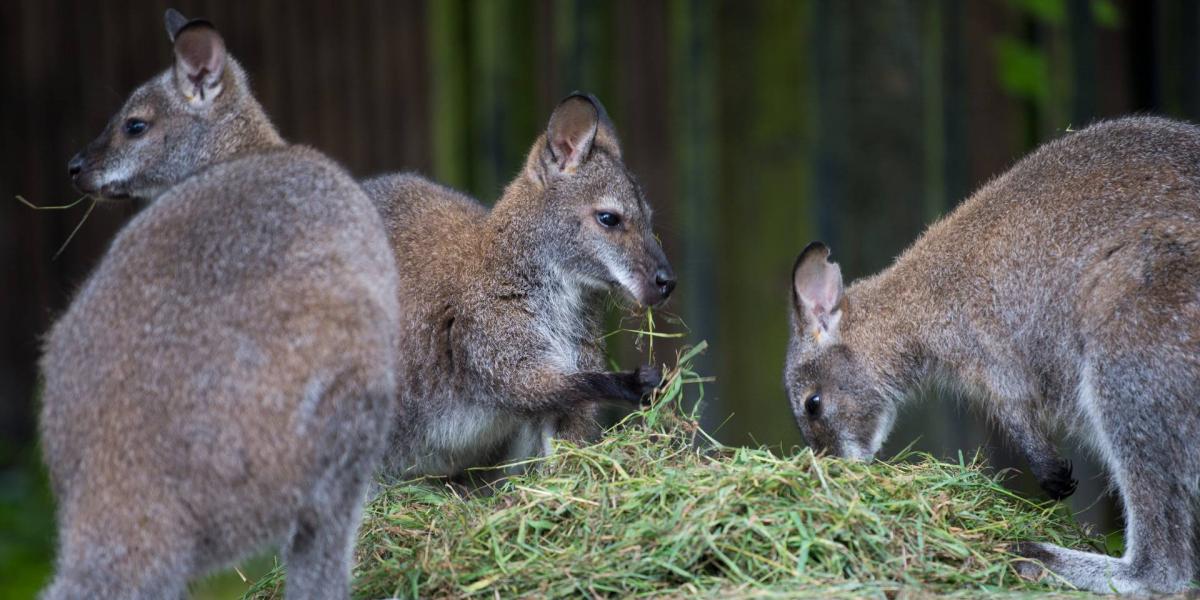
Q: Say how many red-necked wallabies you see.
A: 3